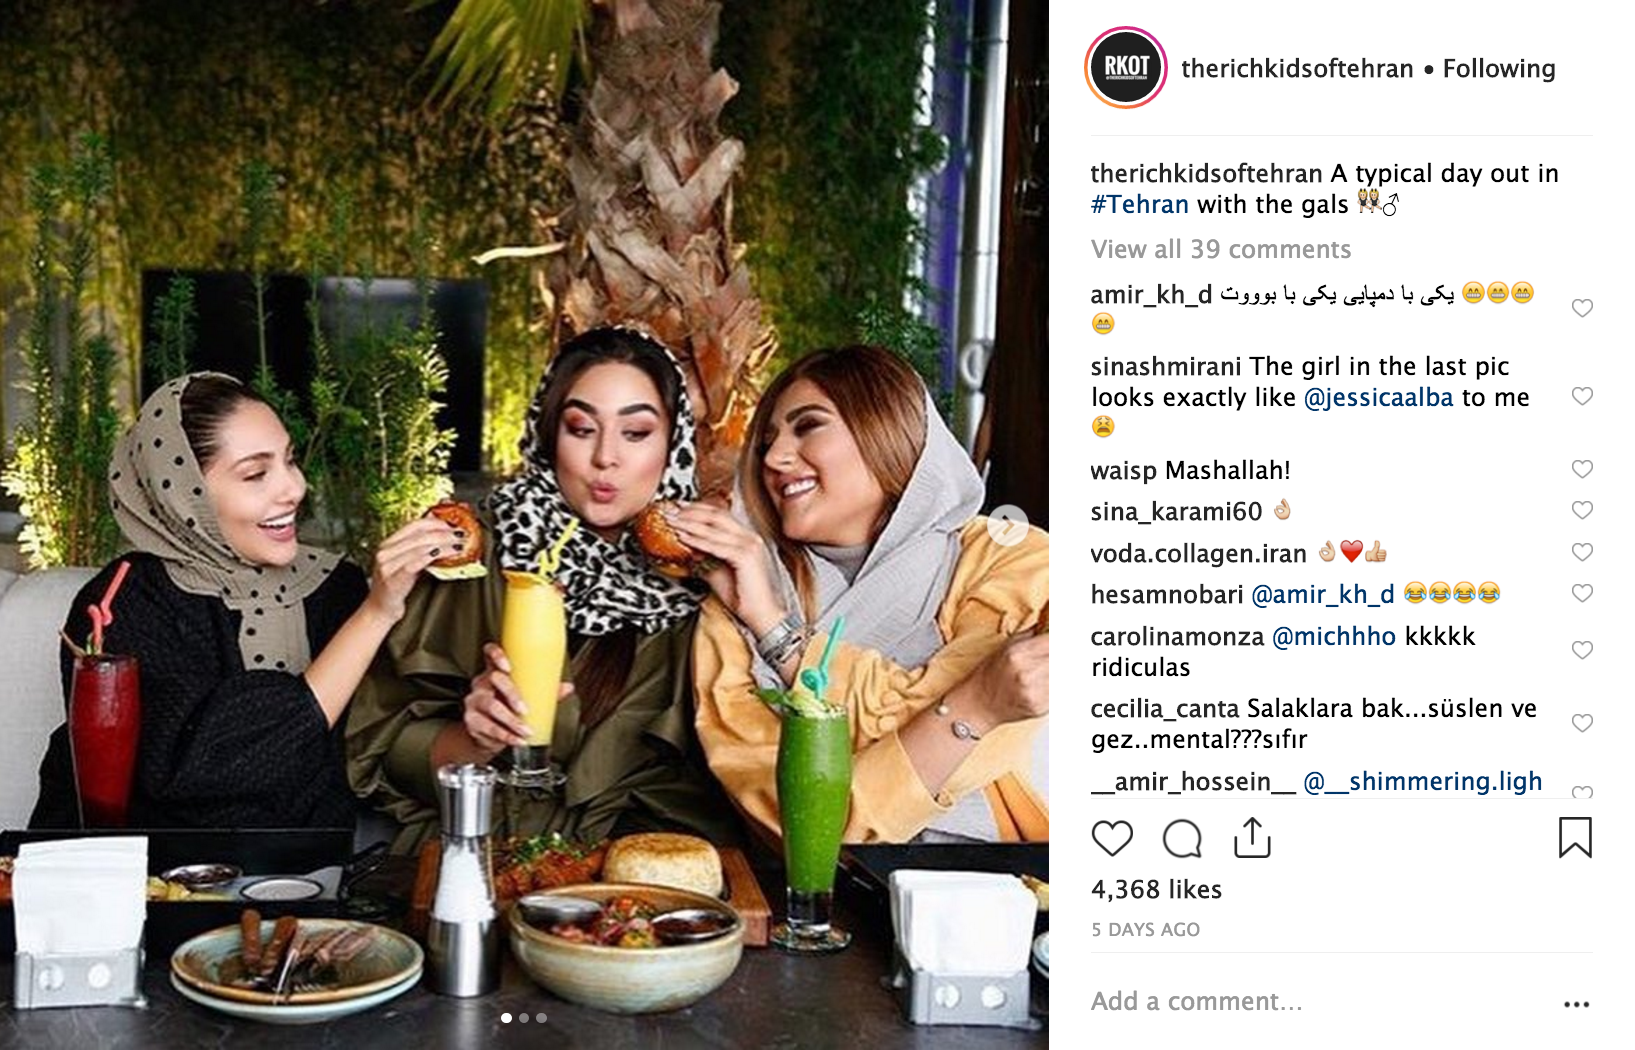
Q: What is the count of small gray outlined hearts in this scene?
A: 9